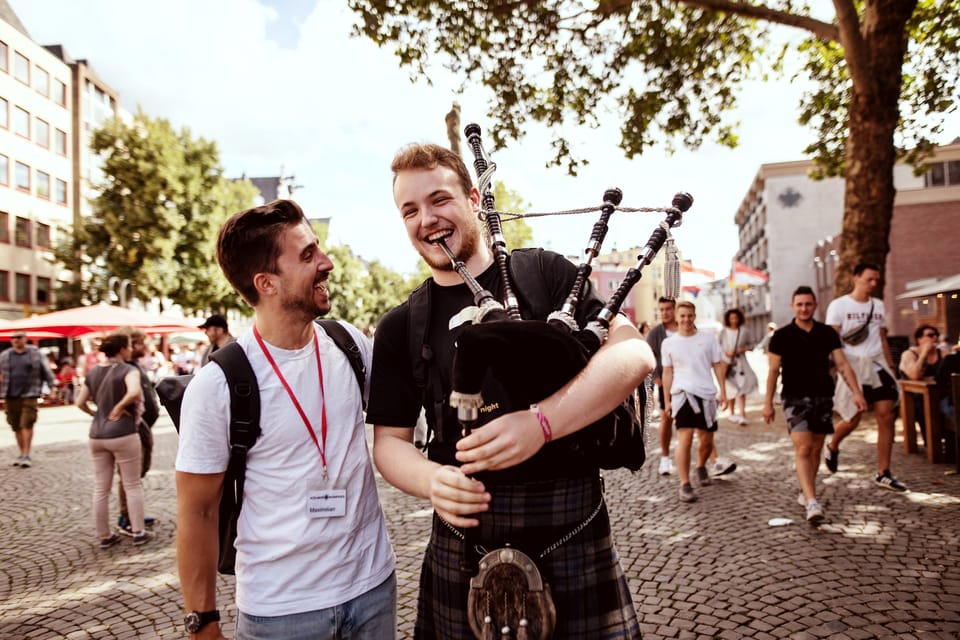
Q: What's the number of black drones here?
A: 3